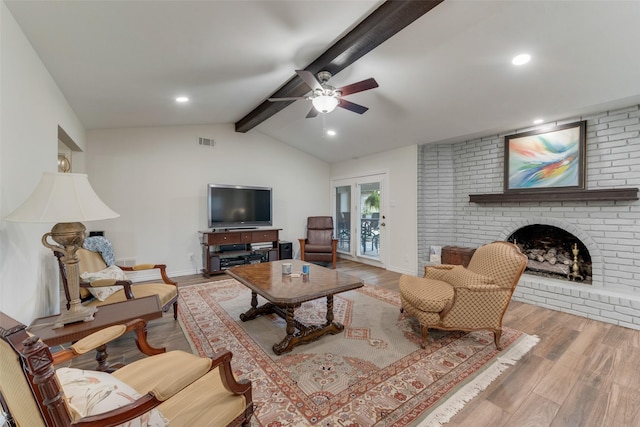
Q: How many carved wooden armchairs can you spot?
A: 2